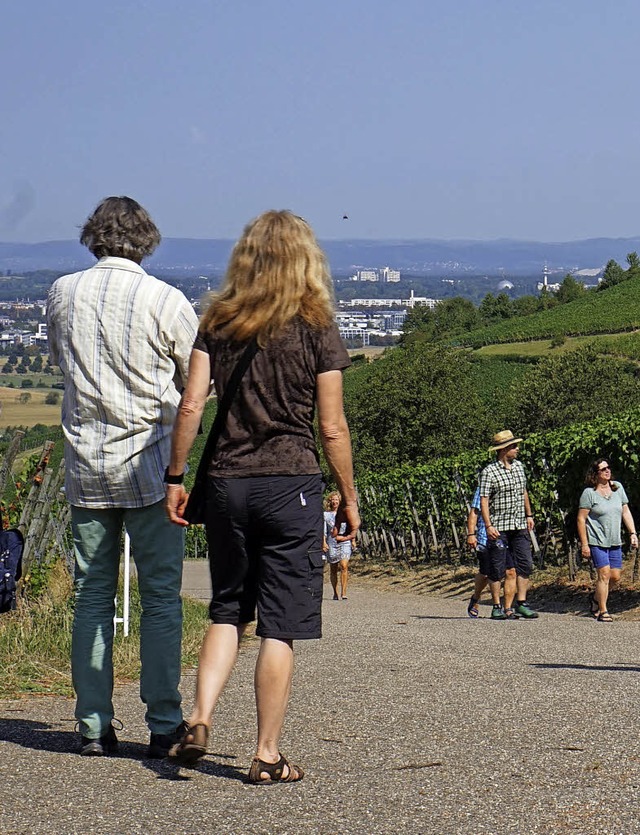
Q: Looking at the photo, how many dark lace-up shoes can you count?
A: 2